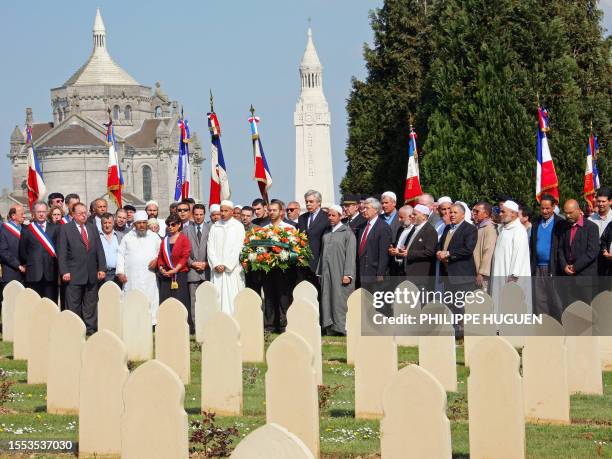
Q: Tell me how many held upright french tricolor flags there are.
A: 8